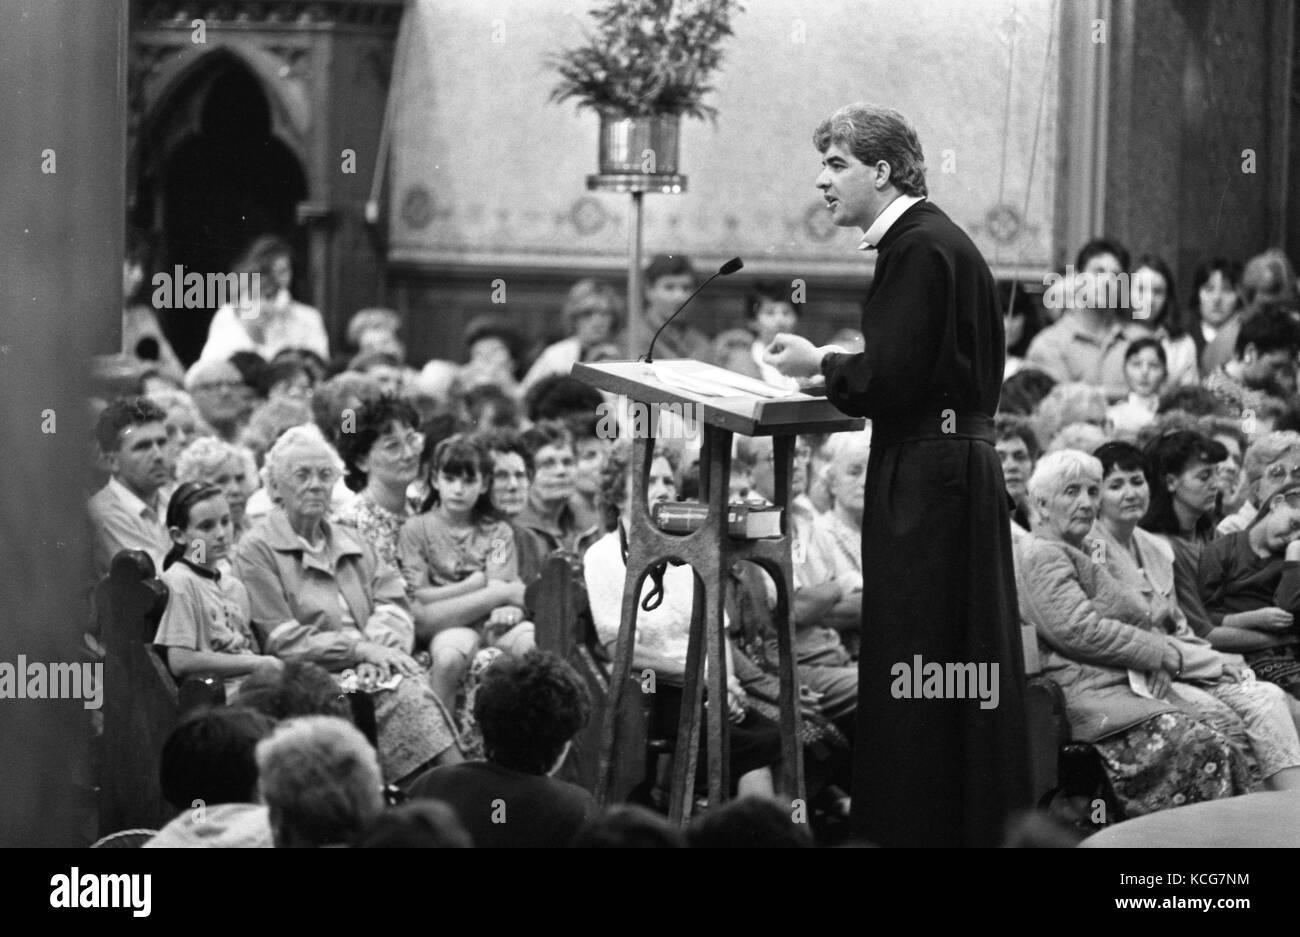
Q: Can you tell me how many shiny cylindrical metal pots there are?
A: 1